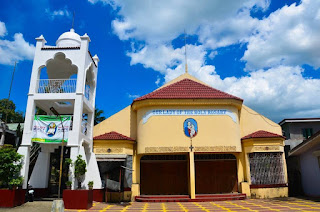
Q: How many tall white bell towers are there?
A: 1